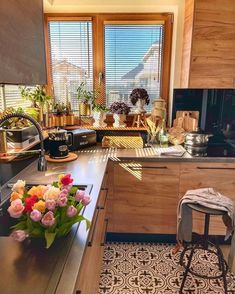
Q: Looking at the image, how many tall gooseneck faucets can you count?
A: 1